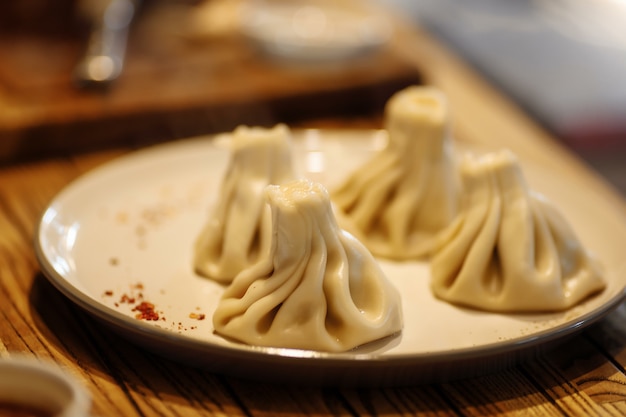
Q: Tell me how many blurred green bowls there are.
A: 0